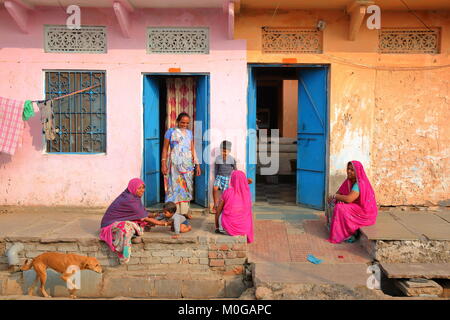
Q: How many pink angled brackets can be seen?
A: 3